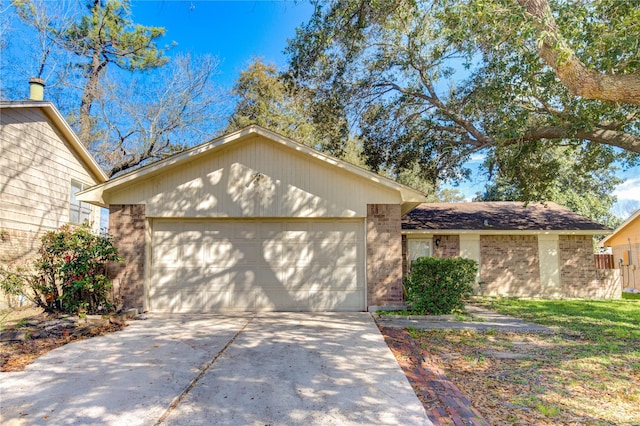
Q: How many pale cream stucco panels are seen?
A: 2